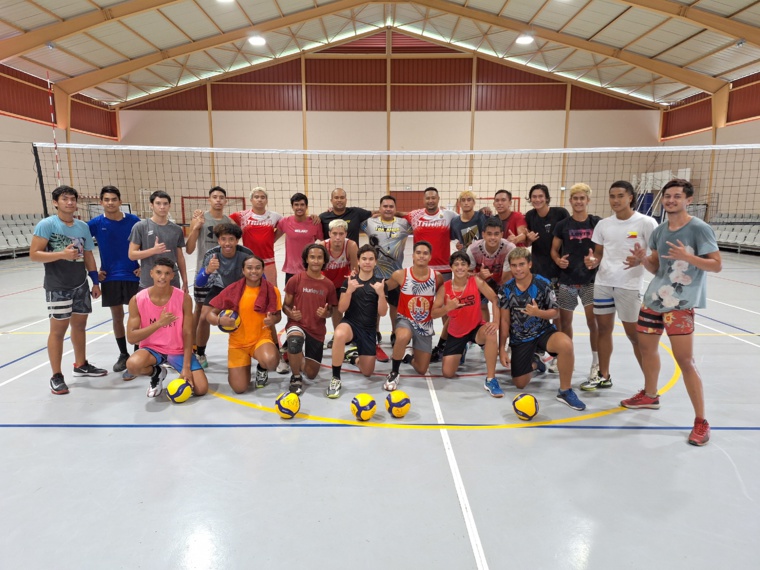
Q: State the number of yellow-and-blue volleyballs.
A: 6